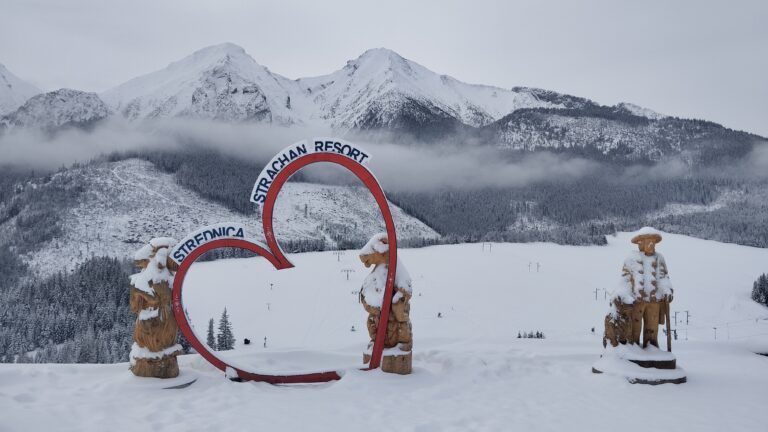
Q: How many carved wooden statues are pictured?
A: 3